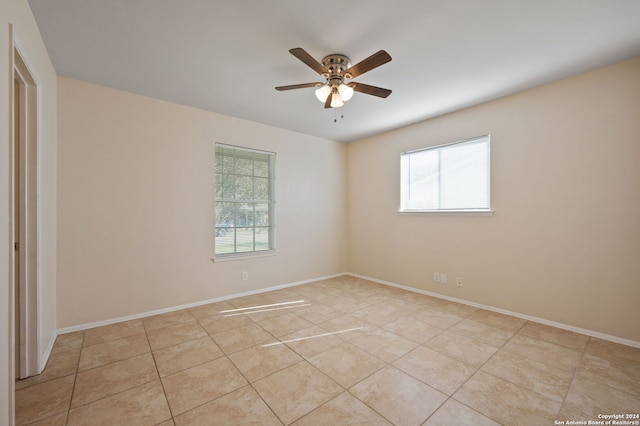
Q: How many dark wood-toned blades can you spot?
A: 5